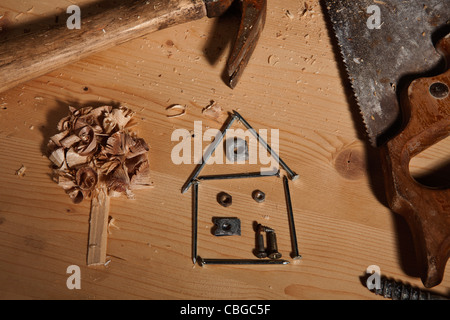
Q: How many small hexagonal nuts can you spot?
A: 2